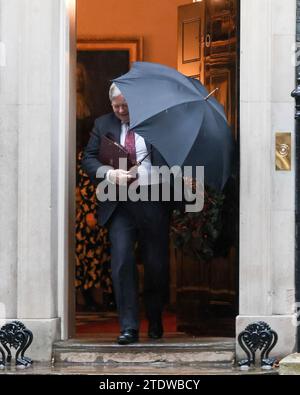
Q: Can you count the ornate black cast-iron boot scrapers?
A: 2